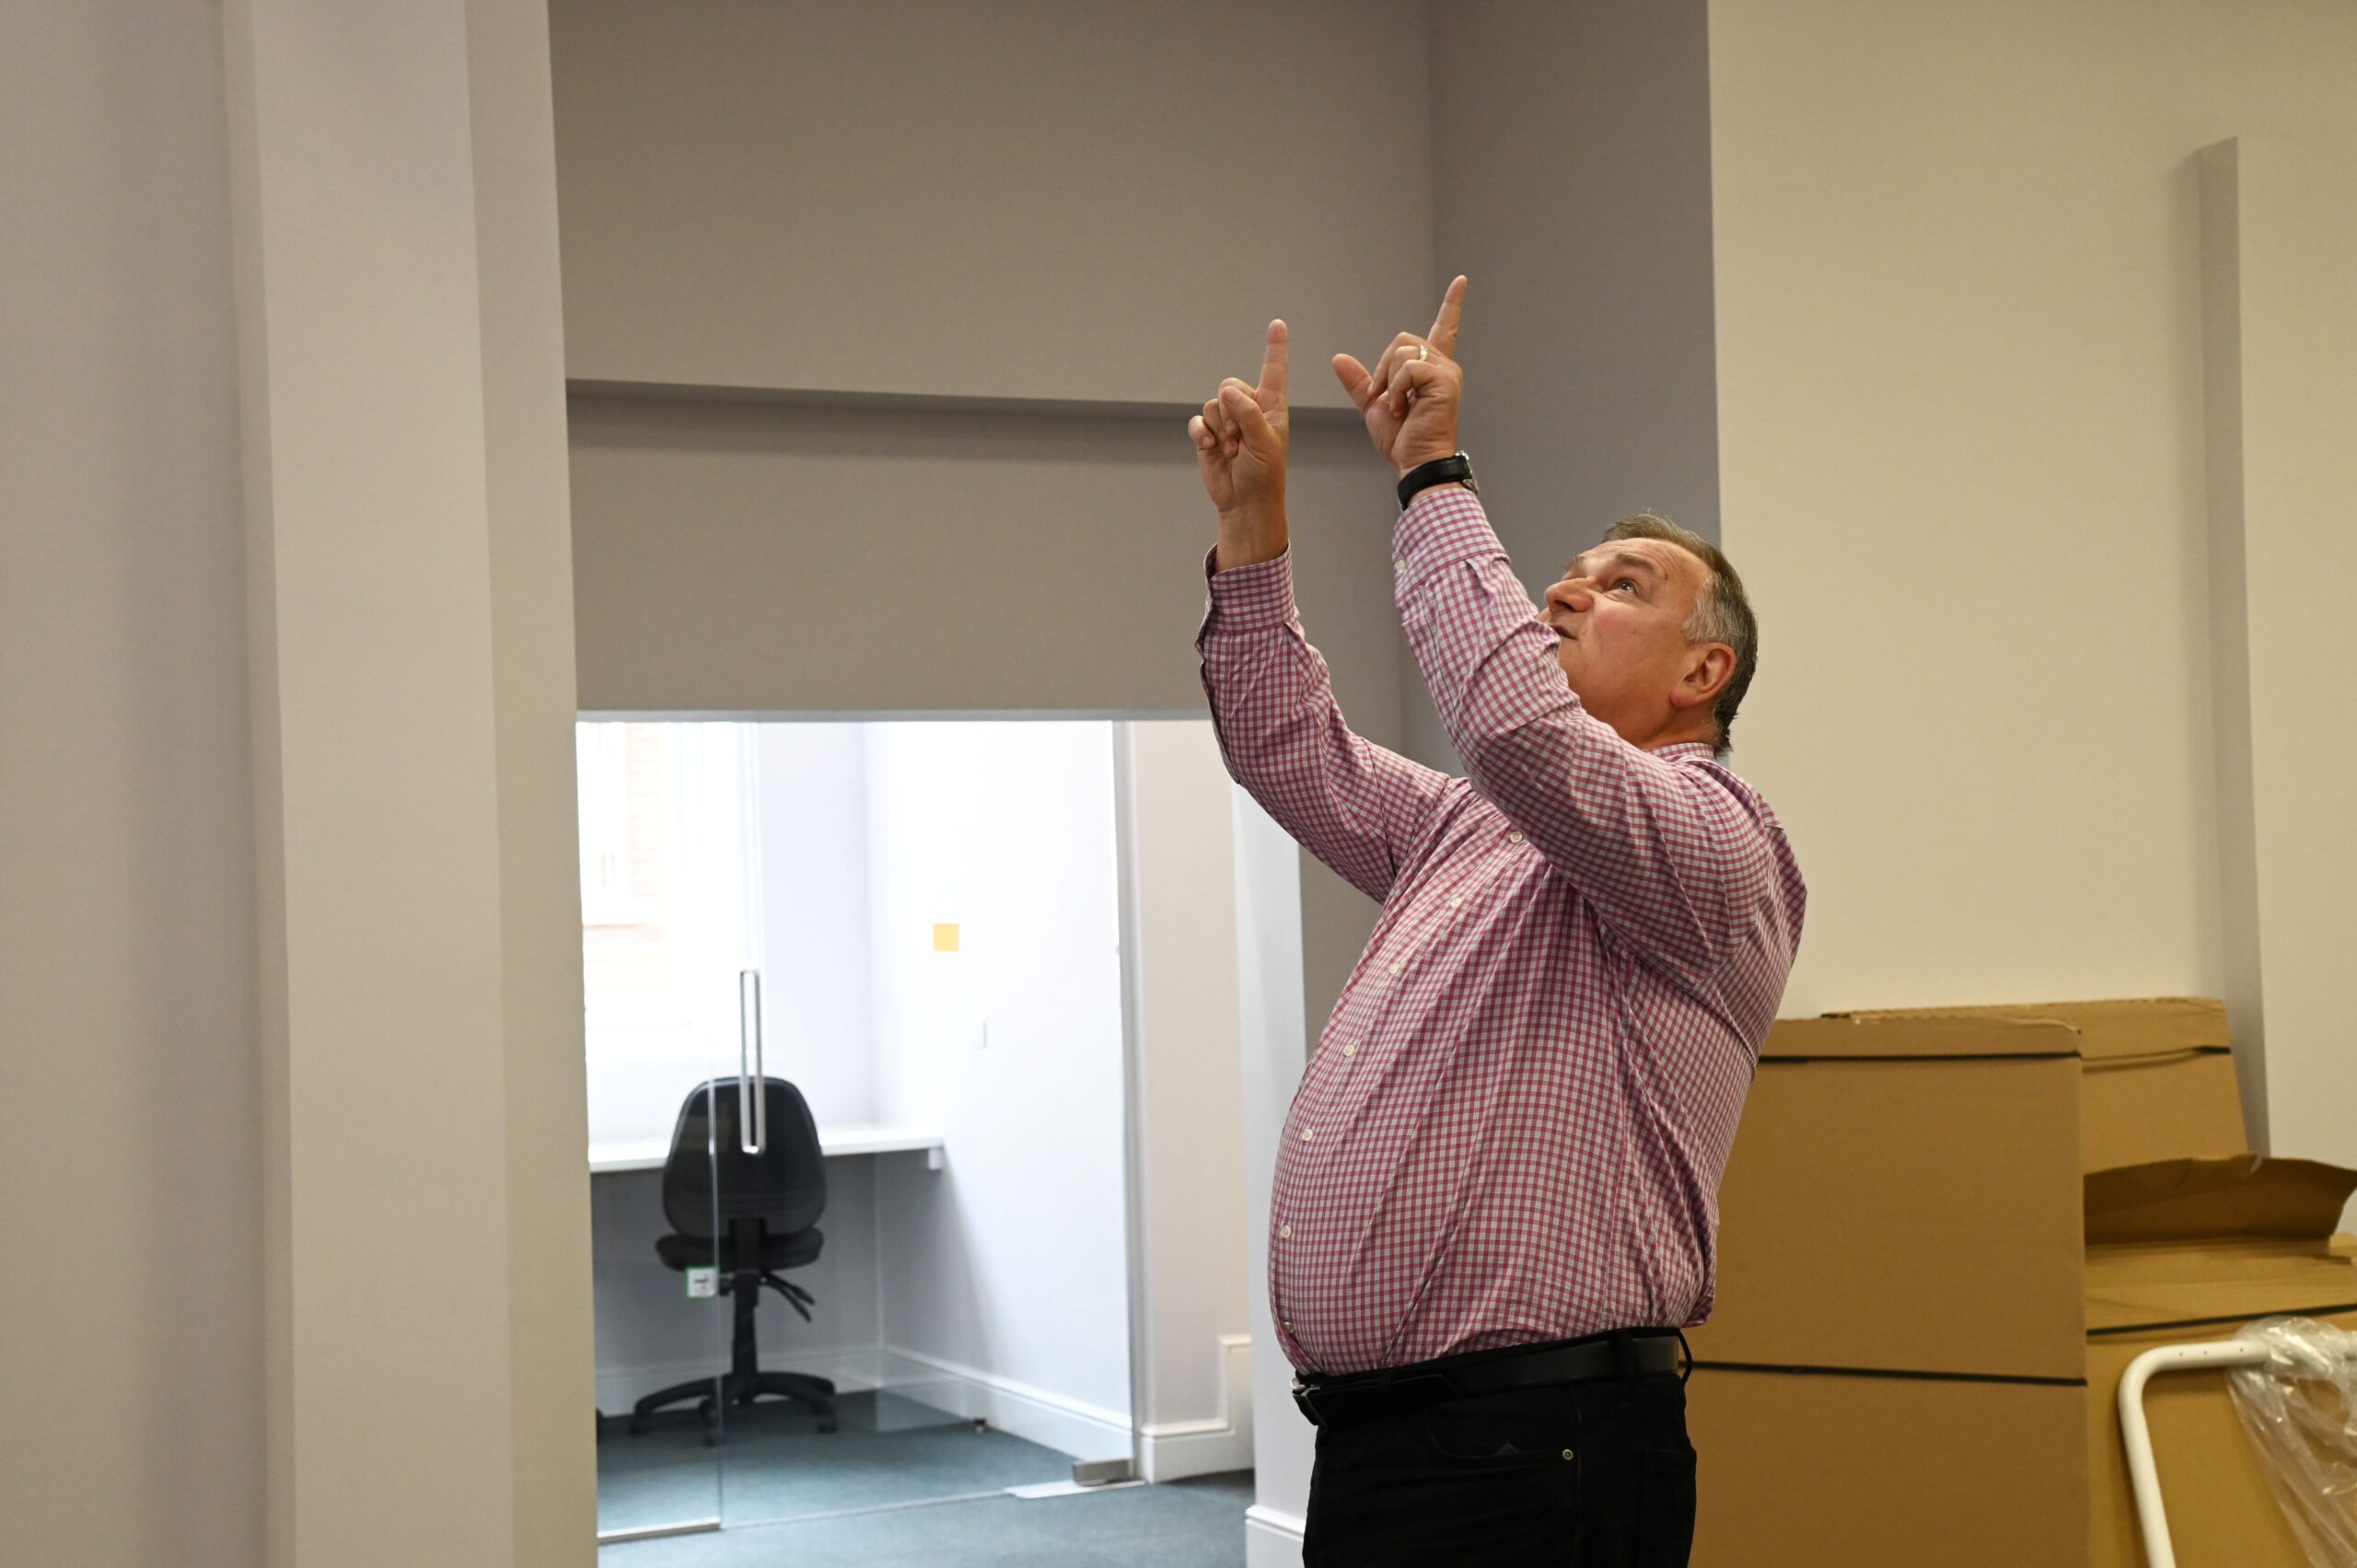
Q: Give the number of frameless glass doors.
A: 1